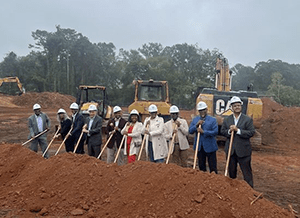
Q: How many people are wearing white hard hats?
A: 10